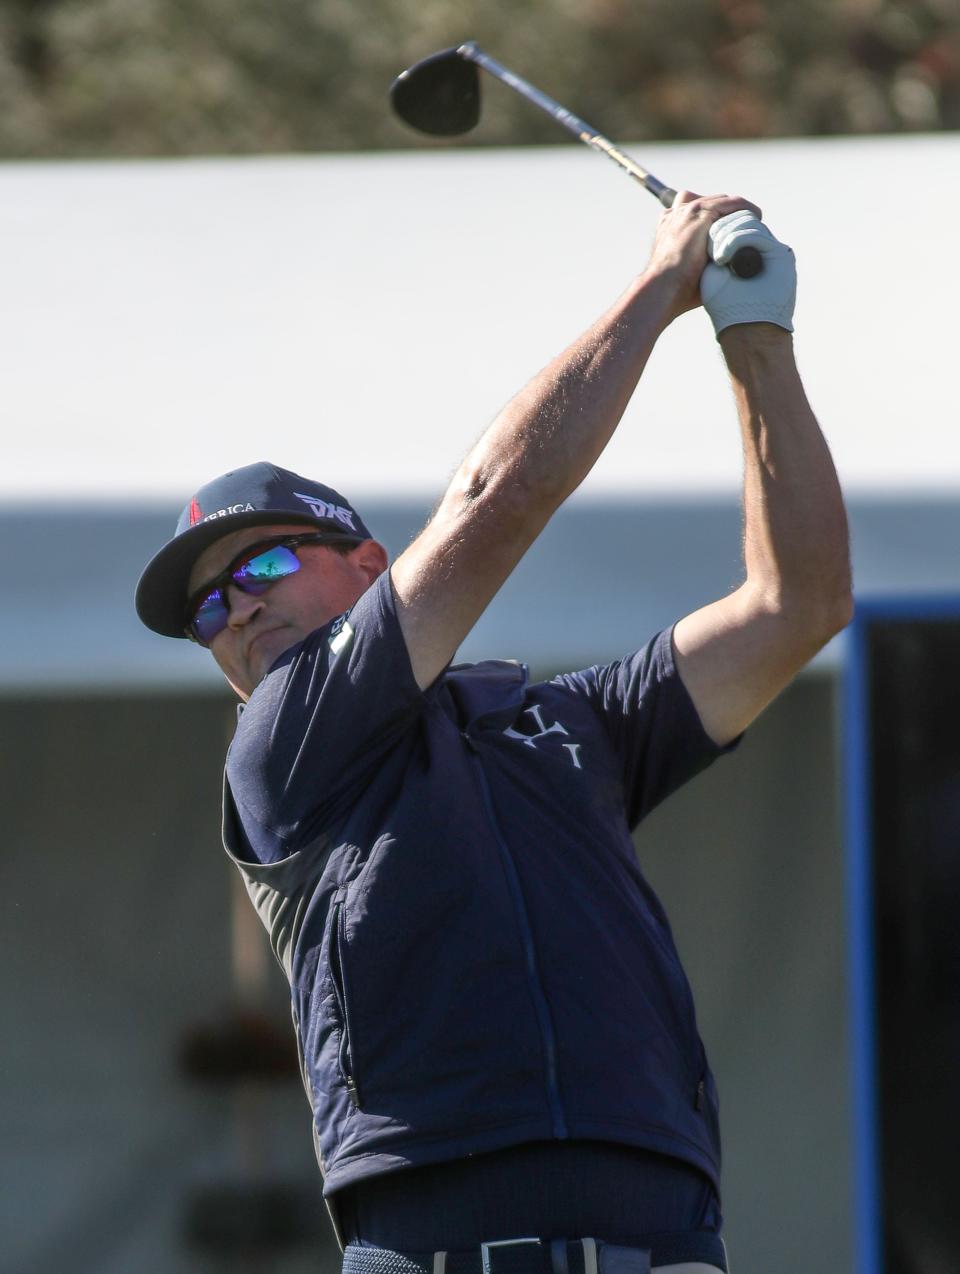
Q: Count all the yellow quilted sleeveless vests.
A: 0